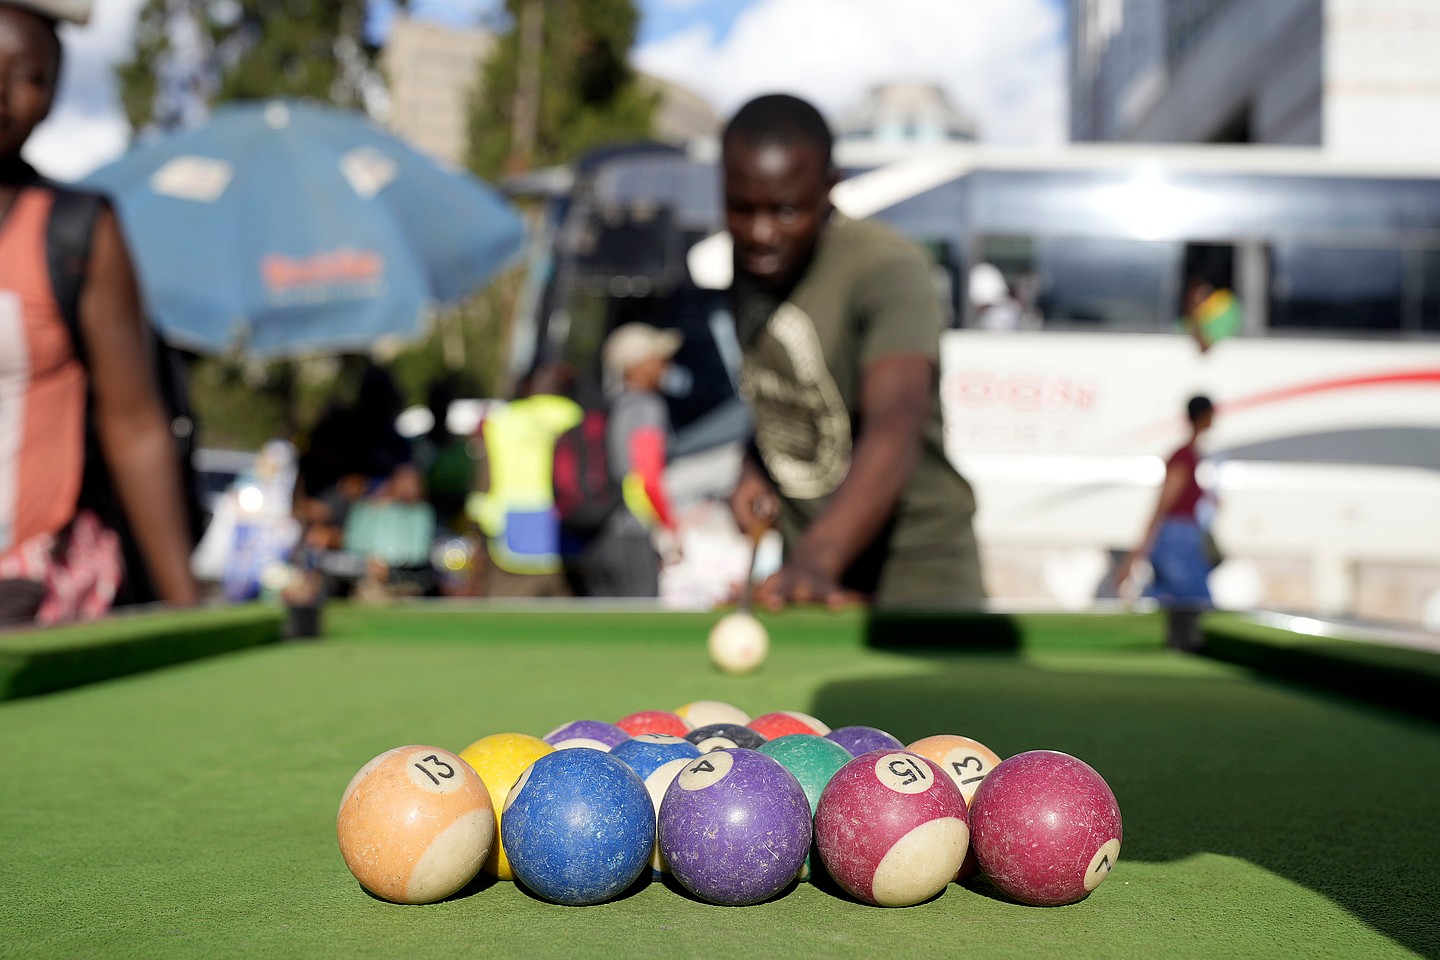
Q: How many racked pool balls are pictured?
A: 15